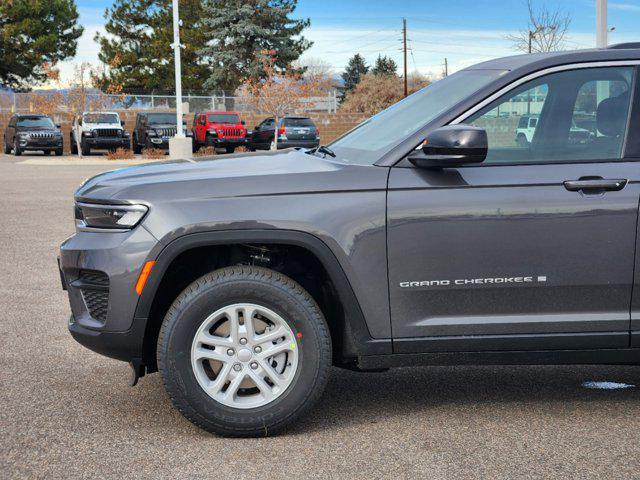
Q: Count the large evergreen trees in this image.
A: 3